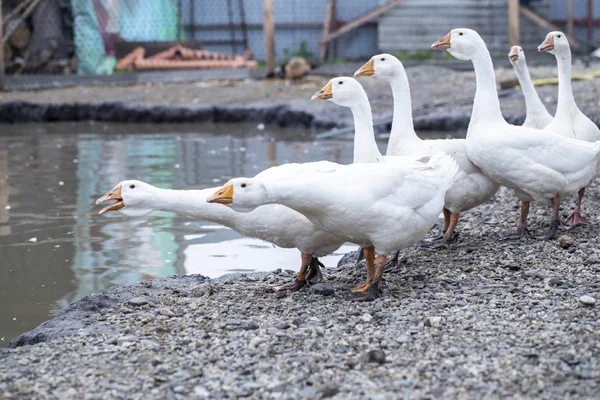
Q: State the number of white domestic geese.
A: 7